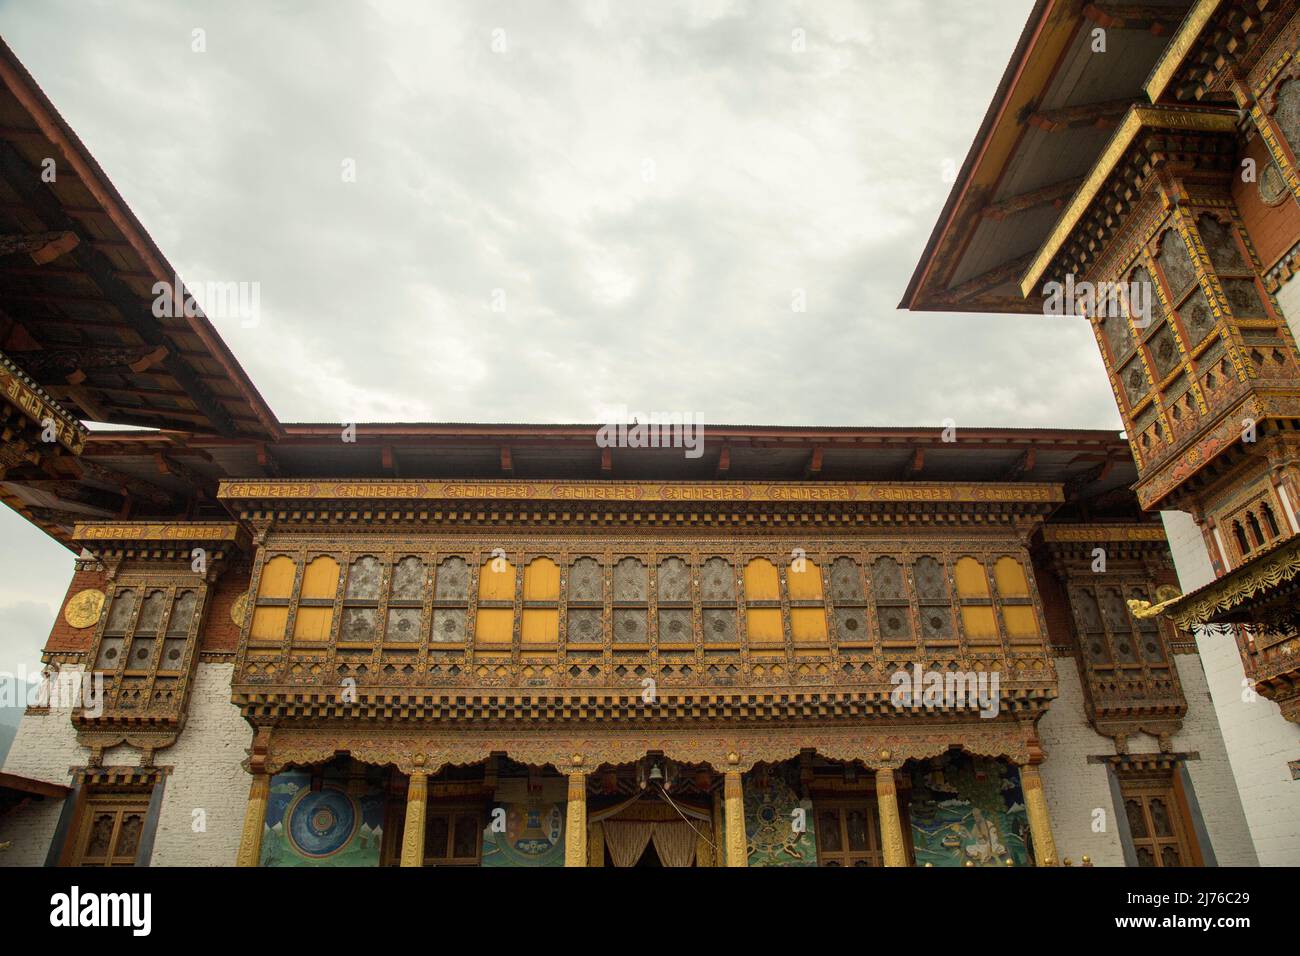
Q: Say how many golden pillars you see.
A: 6